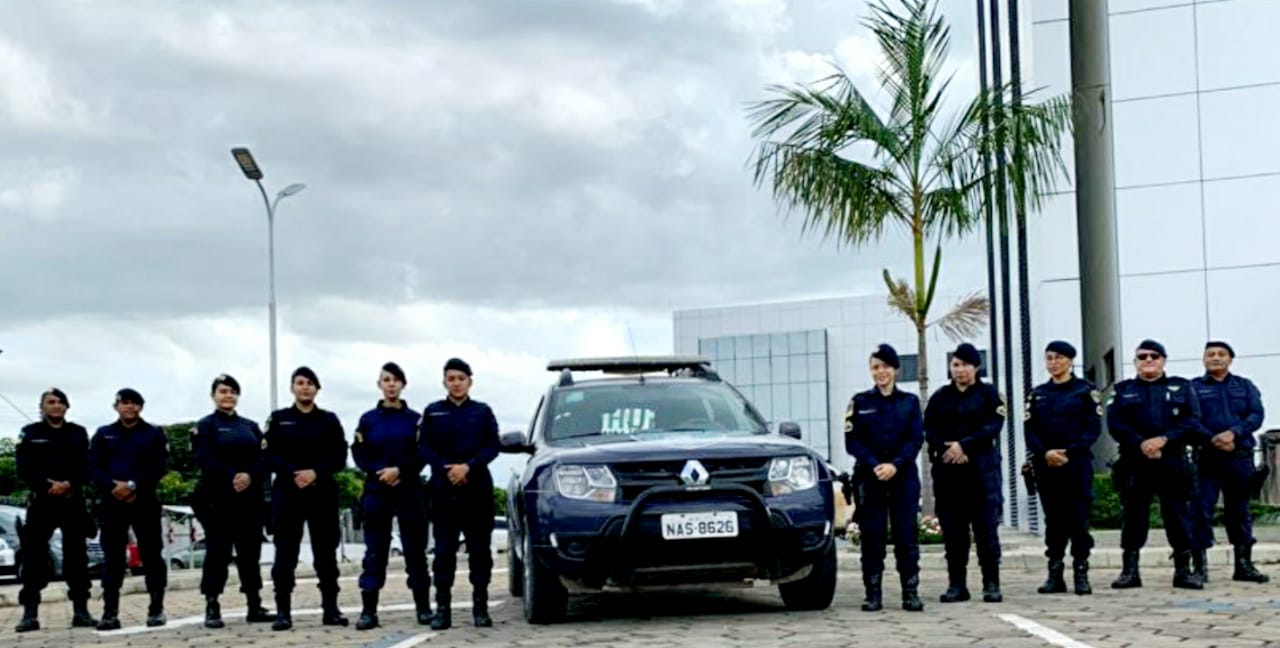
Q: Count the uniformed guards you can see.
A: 11